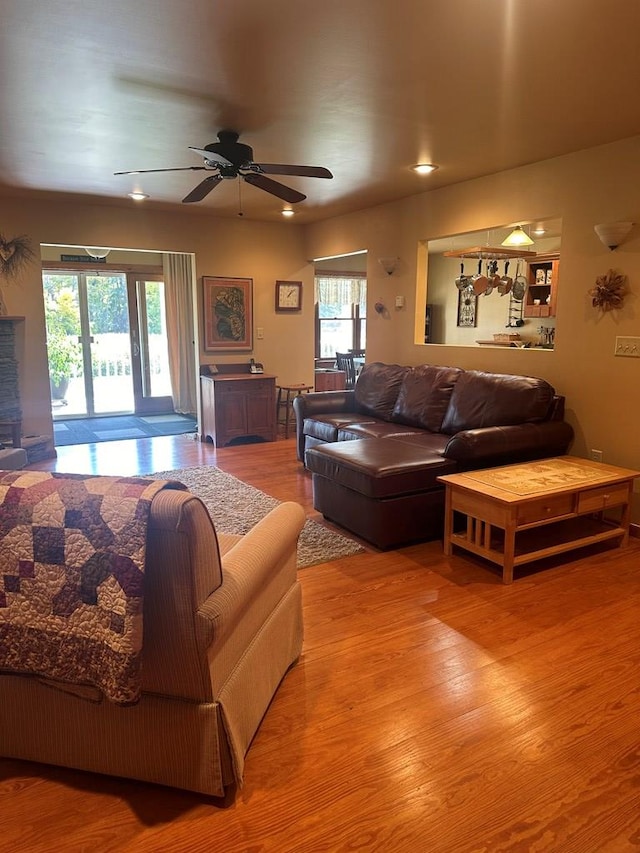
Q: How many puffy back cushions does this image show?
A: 3